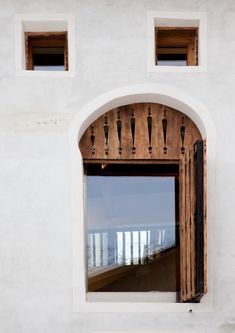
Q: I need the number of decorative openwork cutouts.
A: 7